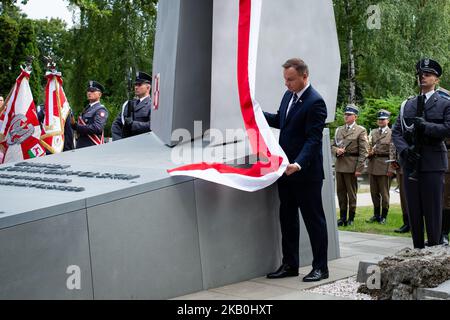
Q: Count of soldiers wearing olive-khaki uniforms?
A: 2